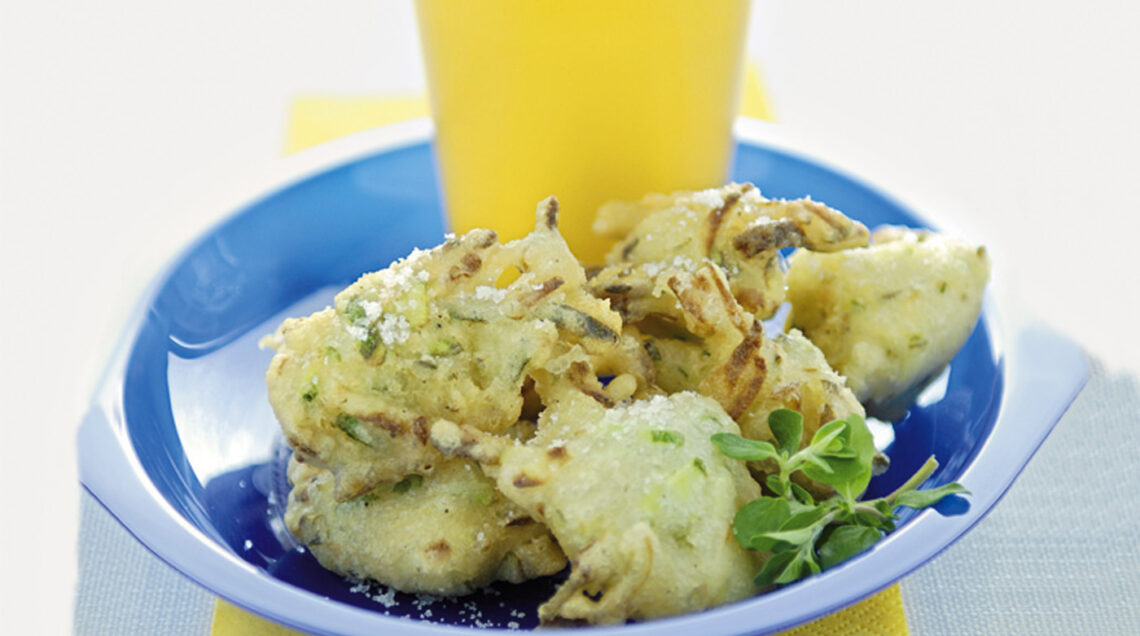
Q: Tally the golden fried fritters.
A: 6